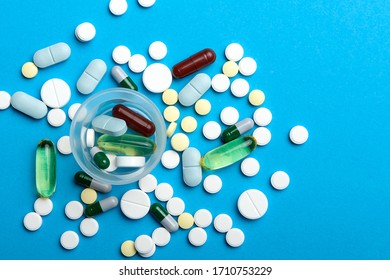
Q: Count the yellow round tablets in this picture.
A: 12